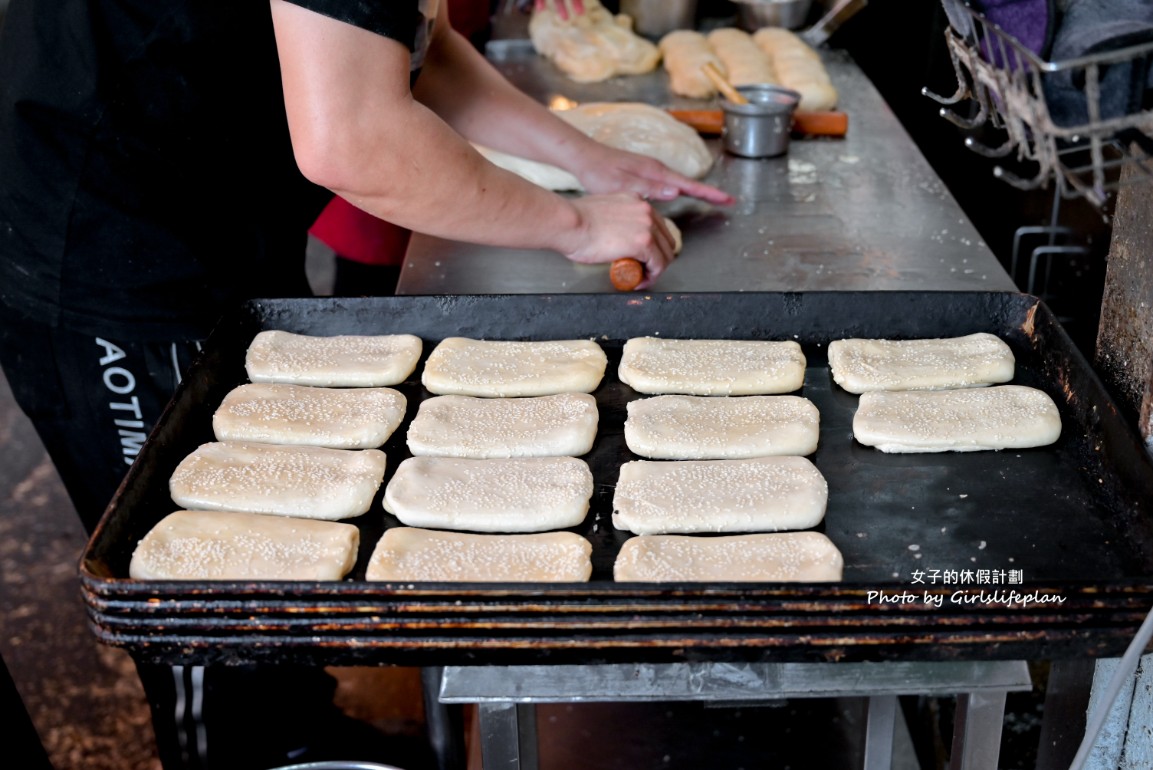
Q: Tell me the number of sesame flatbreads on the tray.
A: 14